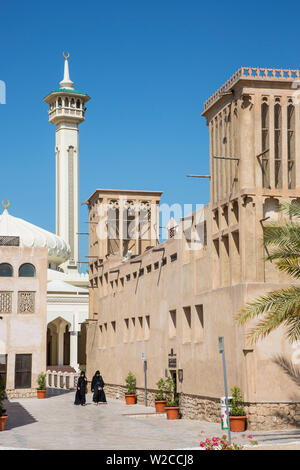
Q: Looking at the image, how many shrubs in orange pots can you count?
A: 6